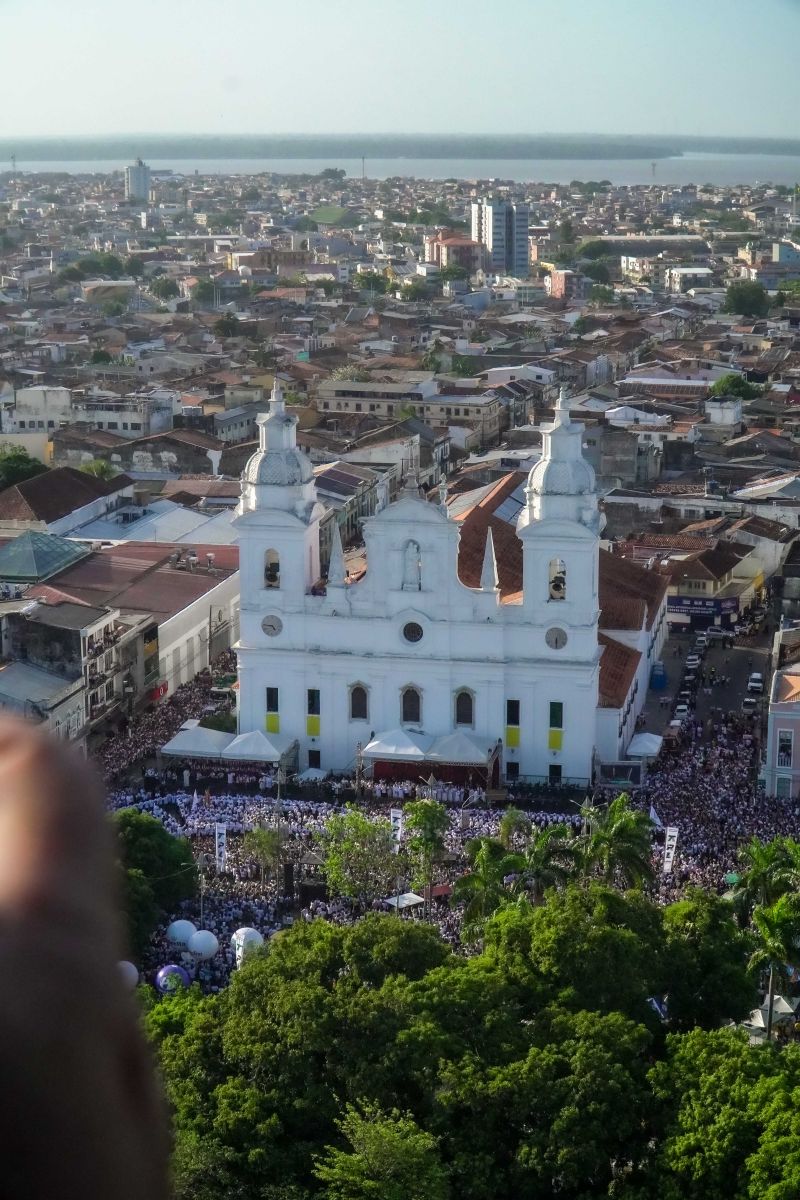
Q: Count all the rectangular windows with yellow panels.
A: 4